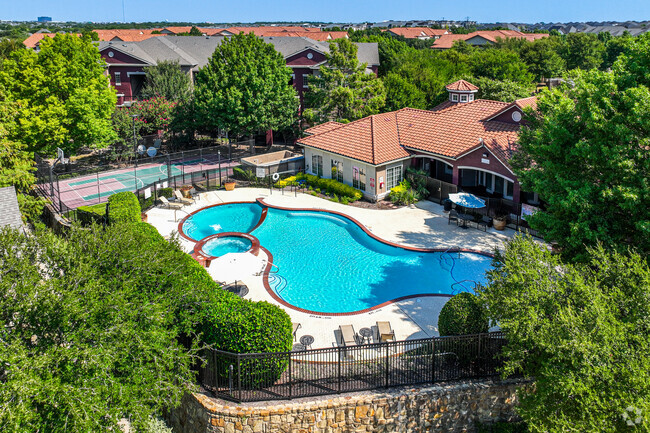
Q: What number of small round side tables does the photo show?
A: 2